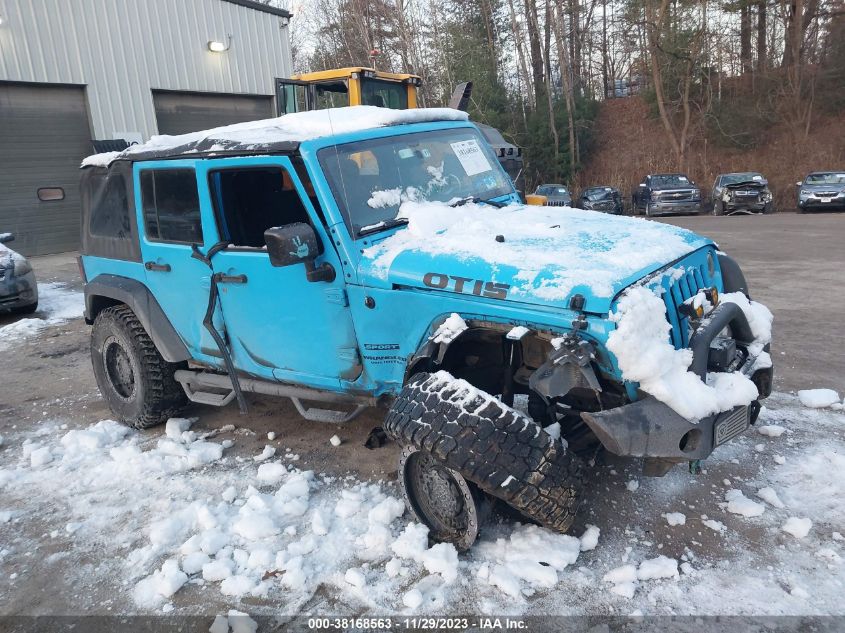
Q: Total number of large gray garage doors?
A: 2